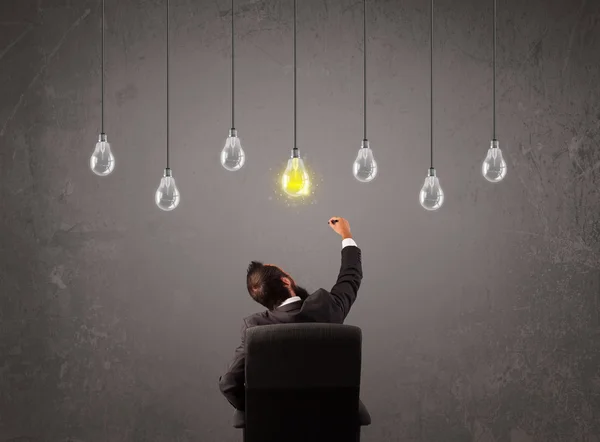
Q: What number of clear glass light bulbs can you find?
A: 6